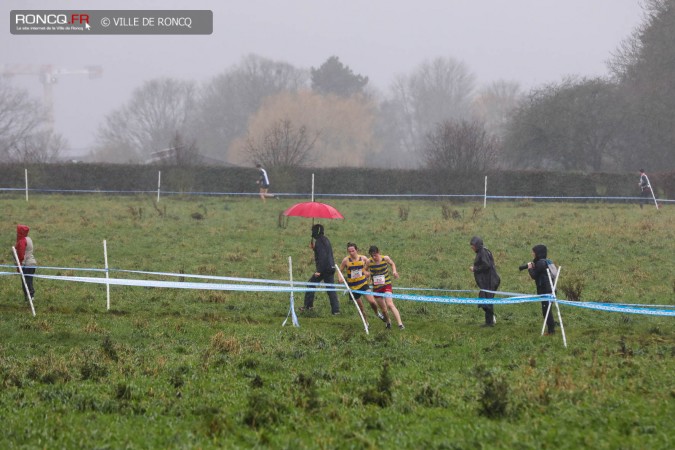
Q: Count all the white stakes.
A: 11